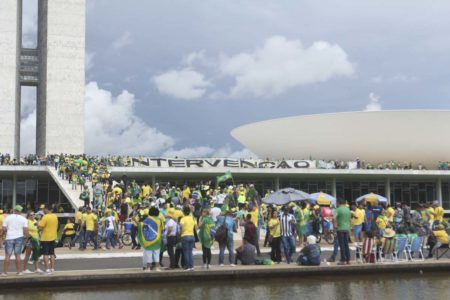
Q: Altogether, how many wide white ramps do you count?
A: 1